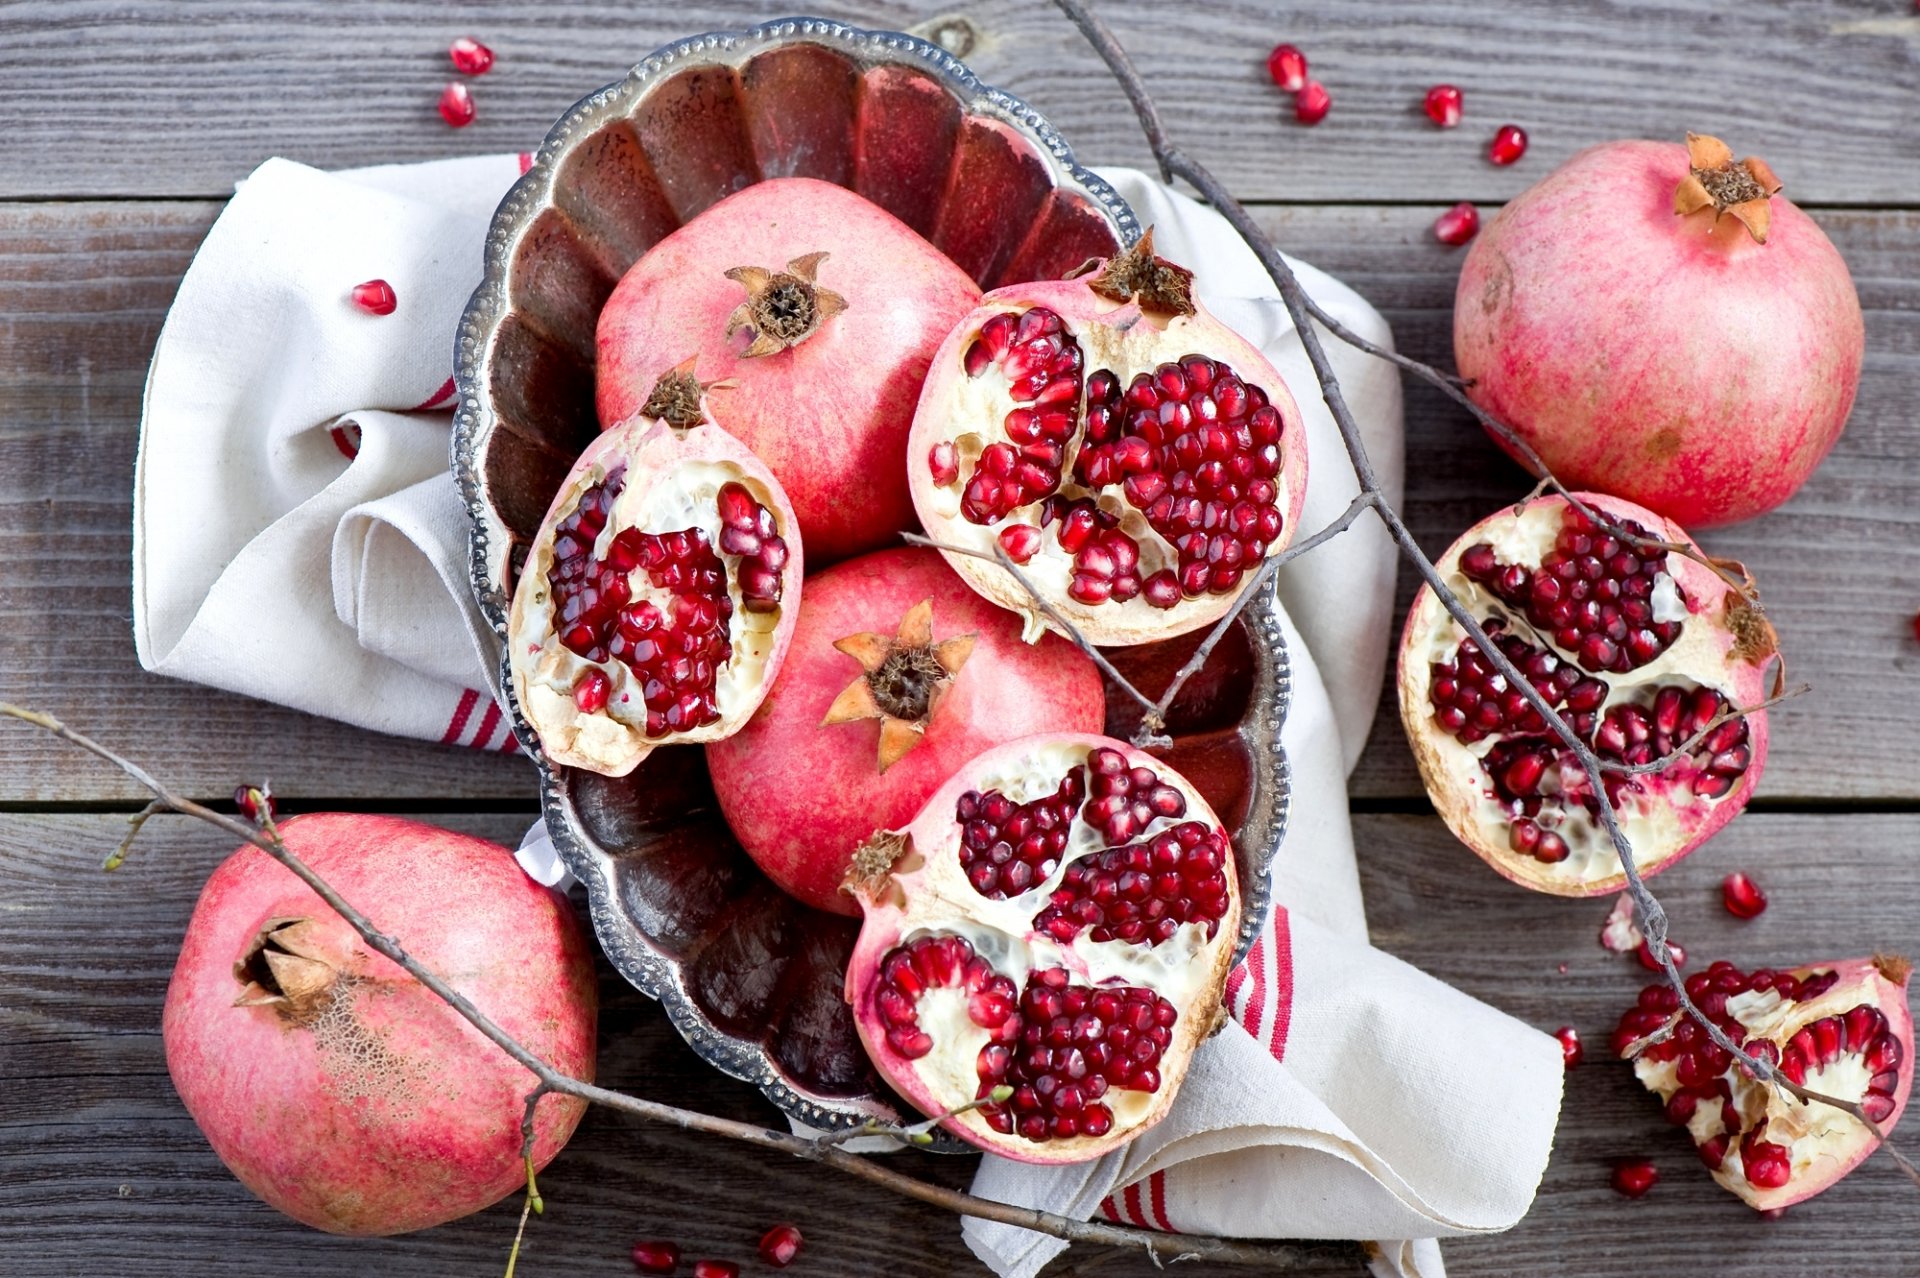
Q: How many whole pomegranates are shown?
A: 4